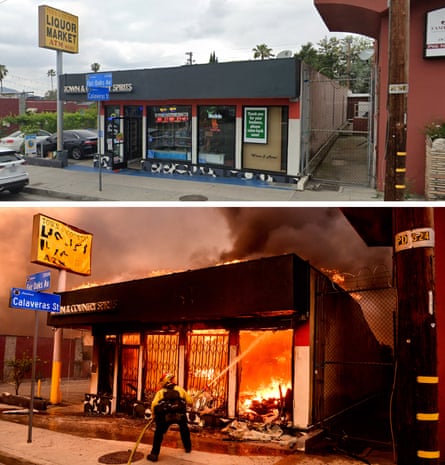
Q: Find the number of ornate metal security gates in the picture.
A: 2